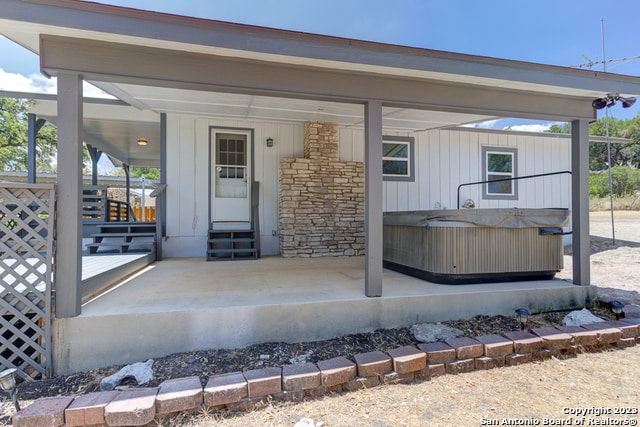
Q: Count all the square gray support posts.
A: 3